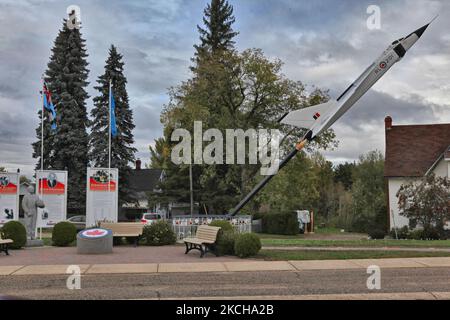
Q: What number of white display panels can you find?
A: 3